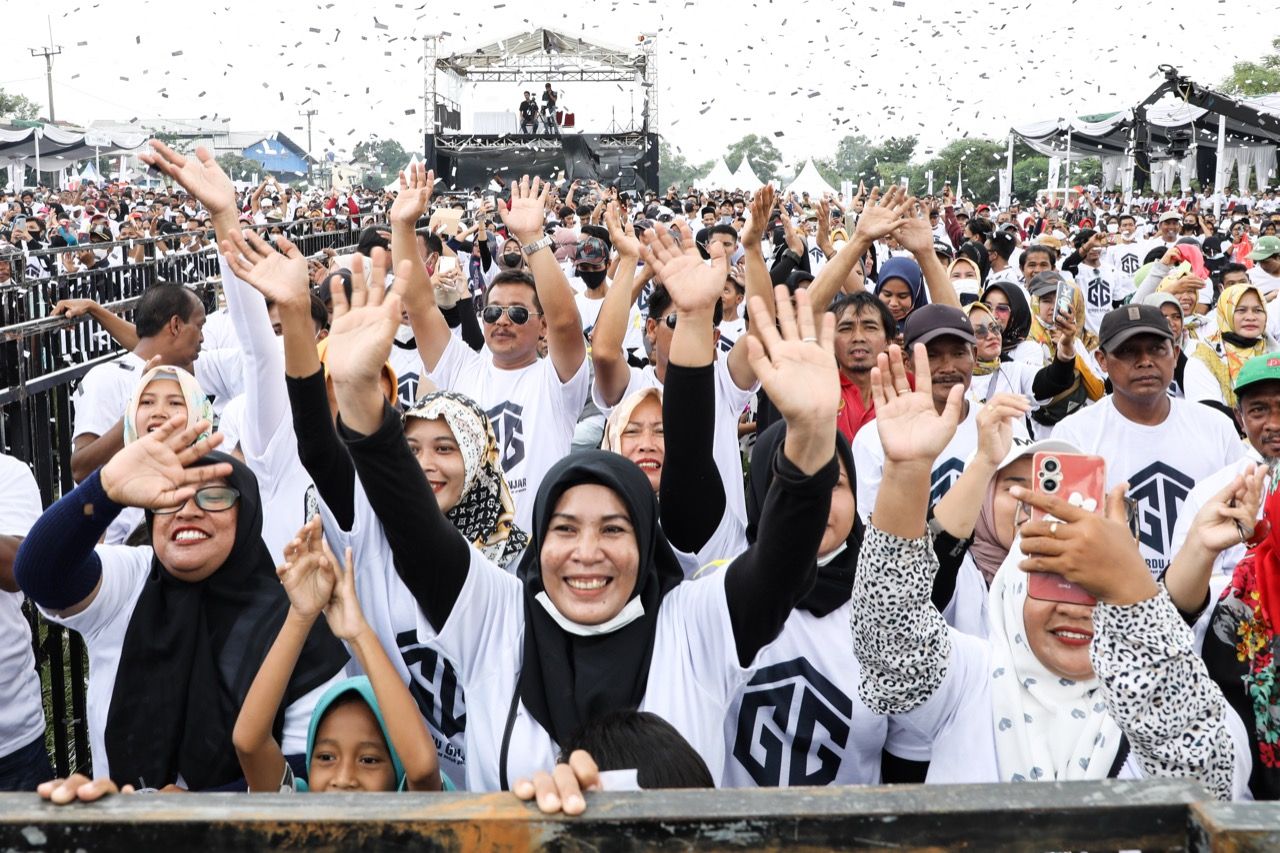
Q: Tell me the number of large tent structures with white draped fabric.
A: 2